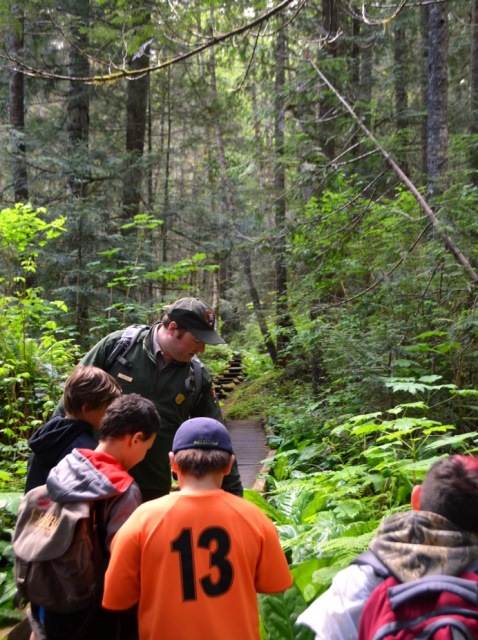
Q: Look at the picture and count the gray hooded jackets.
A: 1